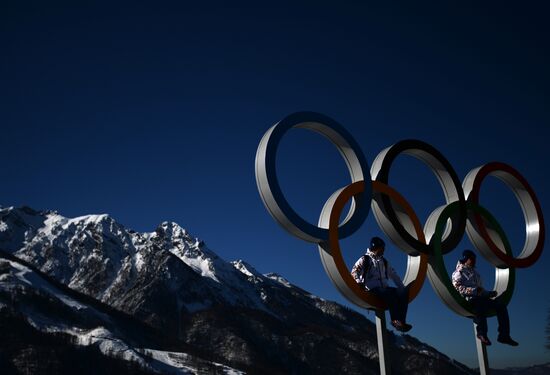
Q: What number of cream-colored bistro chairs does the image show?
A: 0